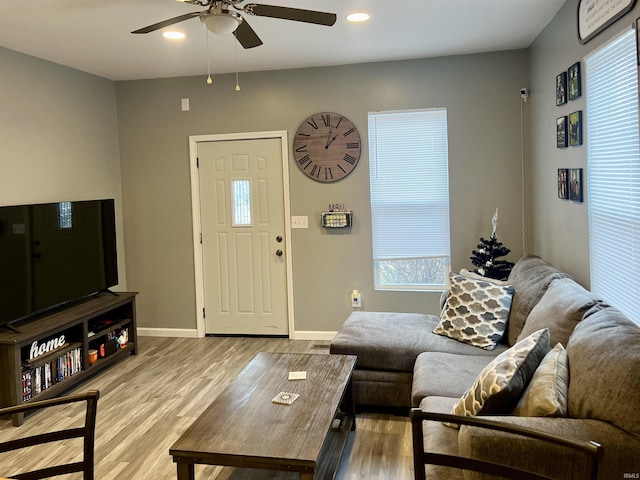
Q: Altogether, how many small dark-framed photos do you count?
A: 6